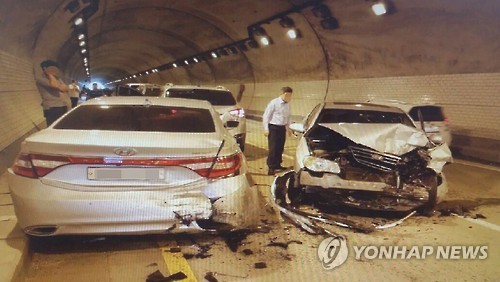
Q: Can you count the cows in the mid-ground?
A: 0